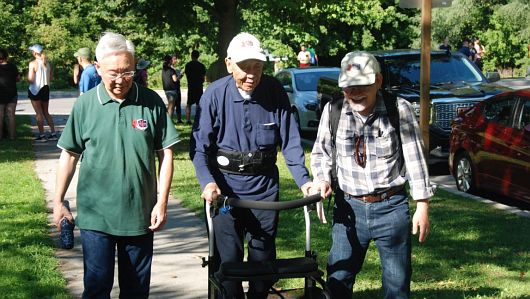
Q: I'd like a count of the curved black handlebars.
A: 1